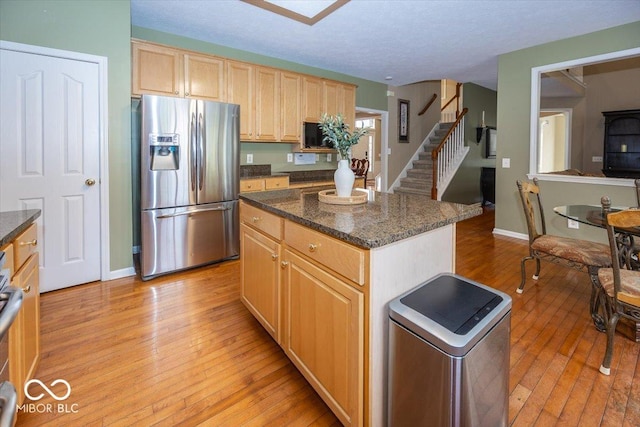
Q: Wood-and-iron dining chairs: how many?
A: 2